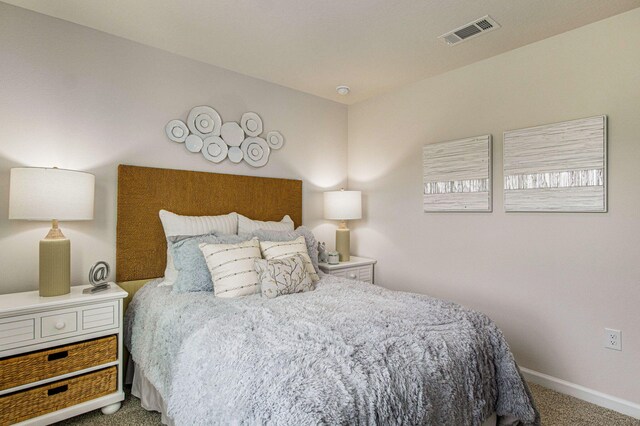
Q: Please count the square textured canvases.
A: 2